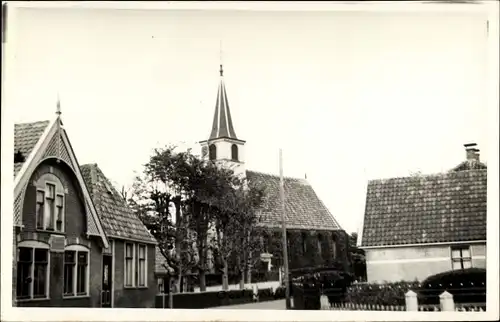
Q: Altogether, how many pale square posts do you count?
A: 3